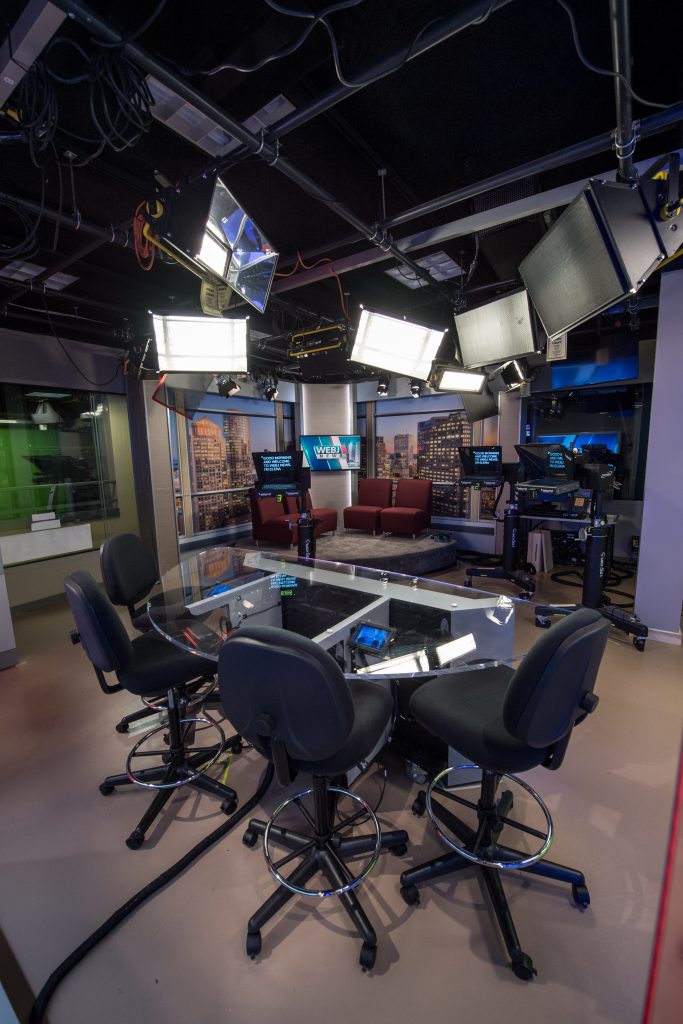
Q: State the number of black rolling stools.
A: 4